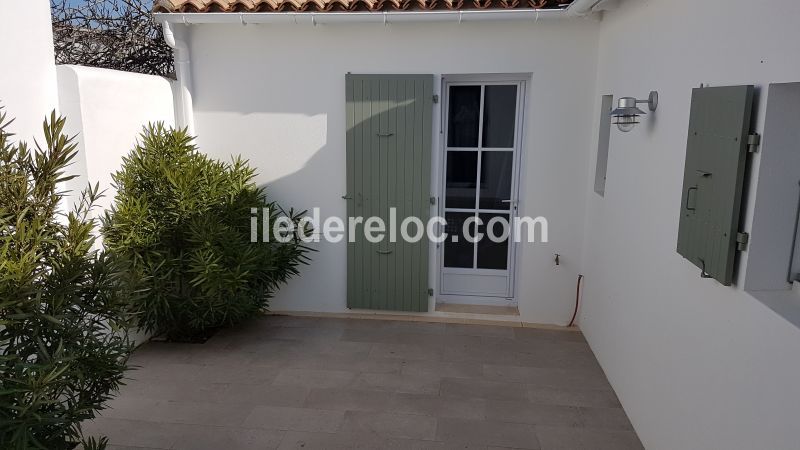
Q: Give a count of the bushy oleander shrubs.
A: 2